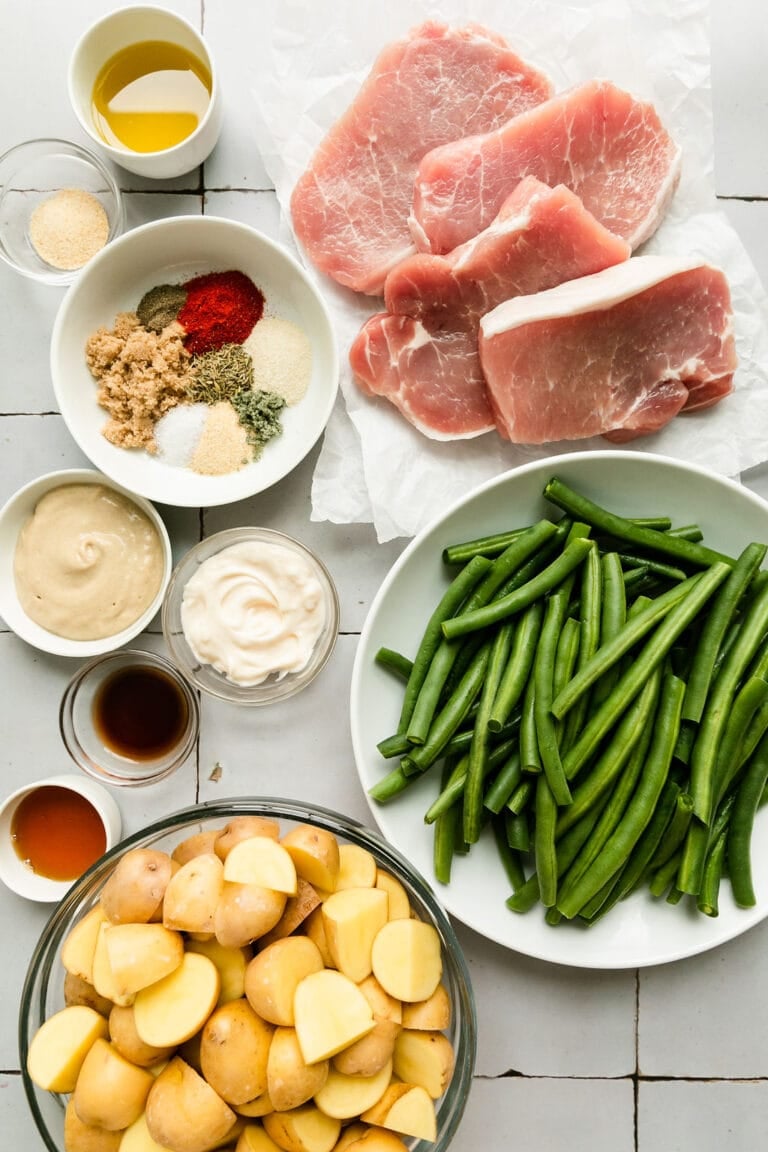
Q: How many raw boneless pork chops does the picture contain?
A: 4